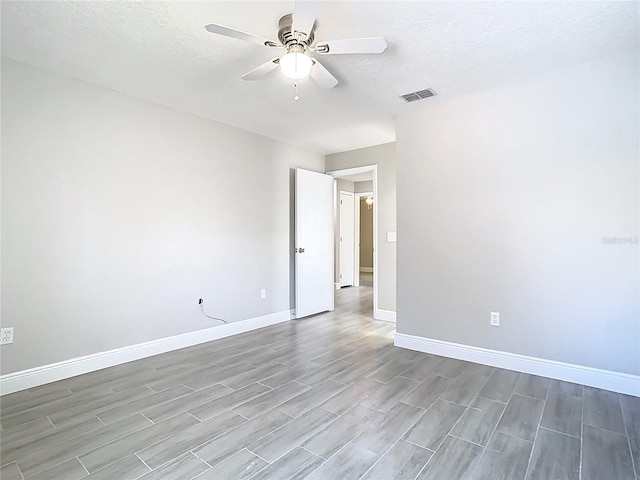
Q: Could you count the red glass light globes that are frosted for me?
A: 0